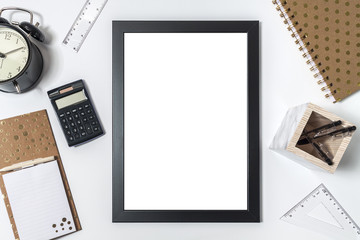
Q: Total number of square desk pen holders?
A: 1